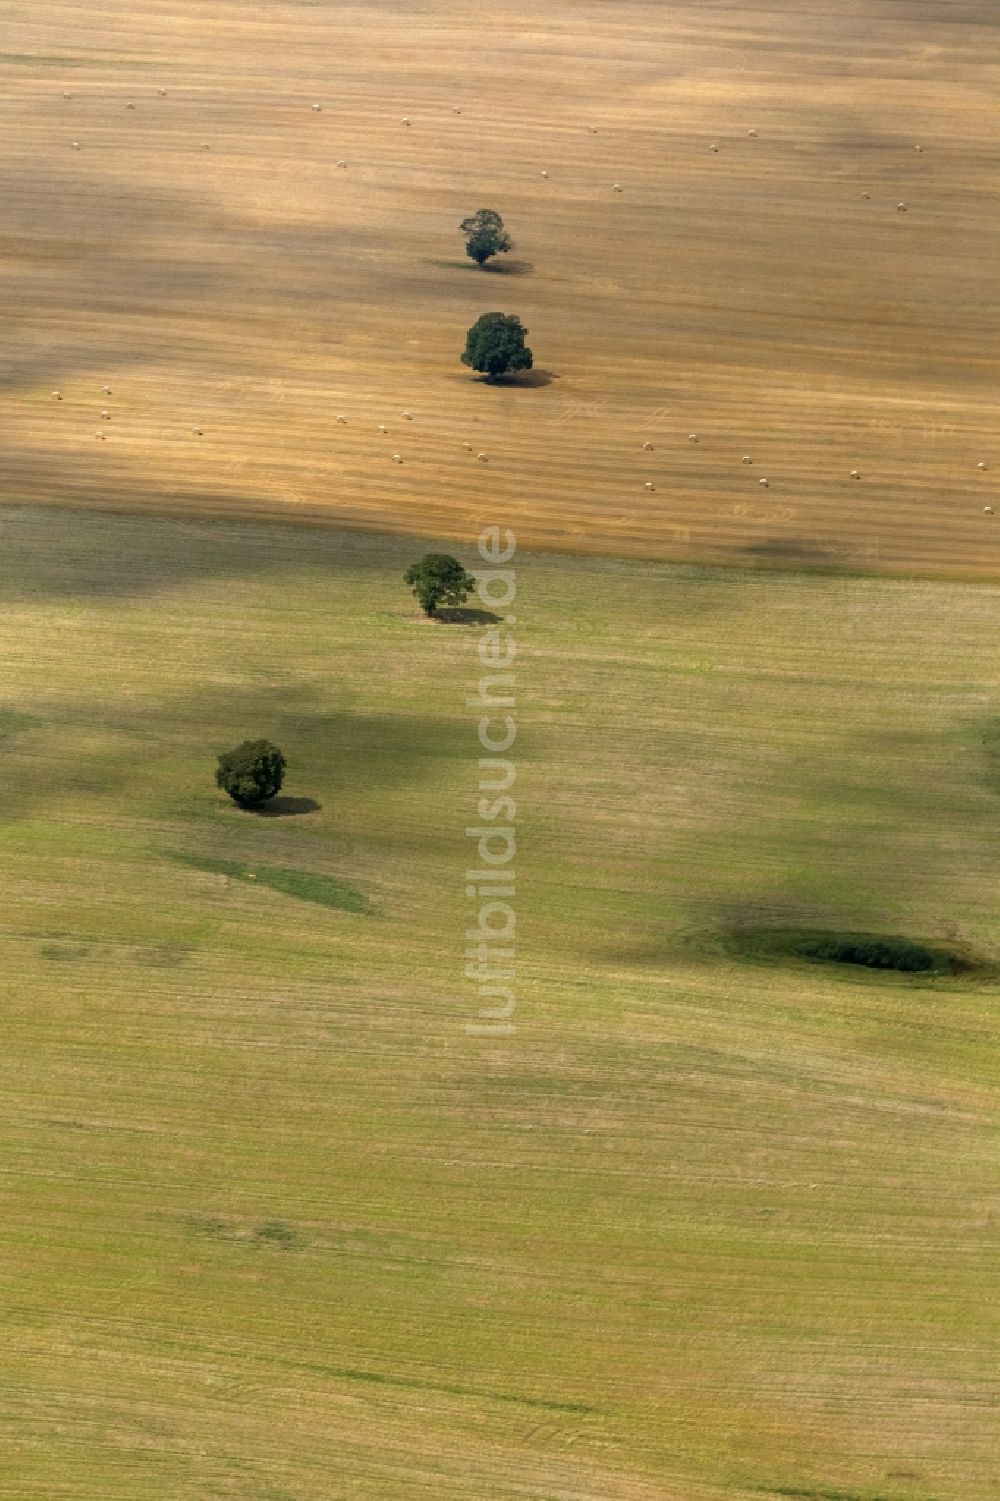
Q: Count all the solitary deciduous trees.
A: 4